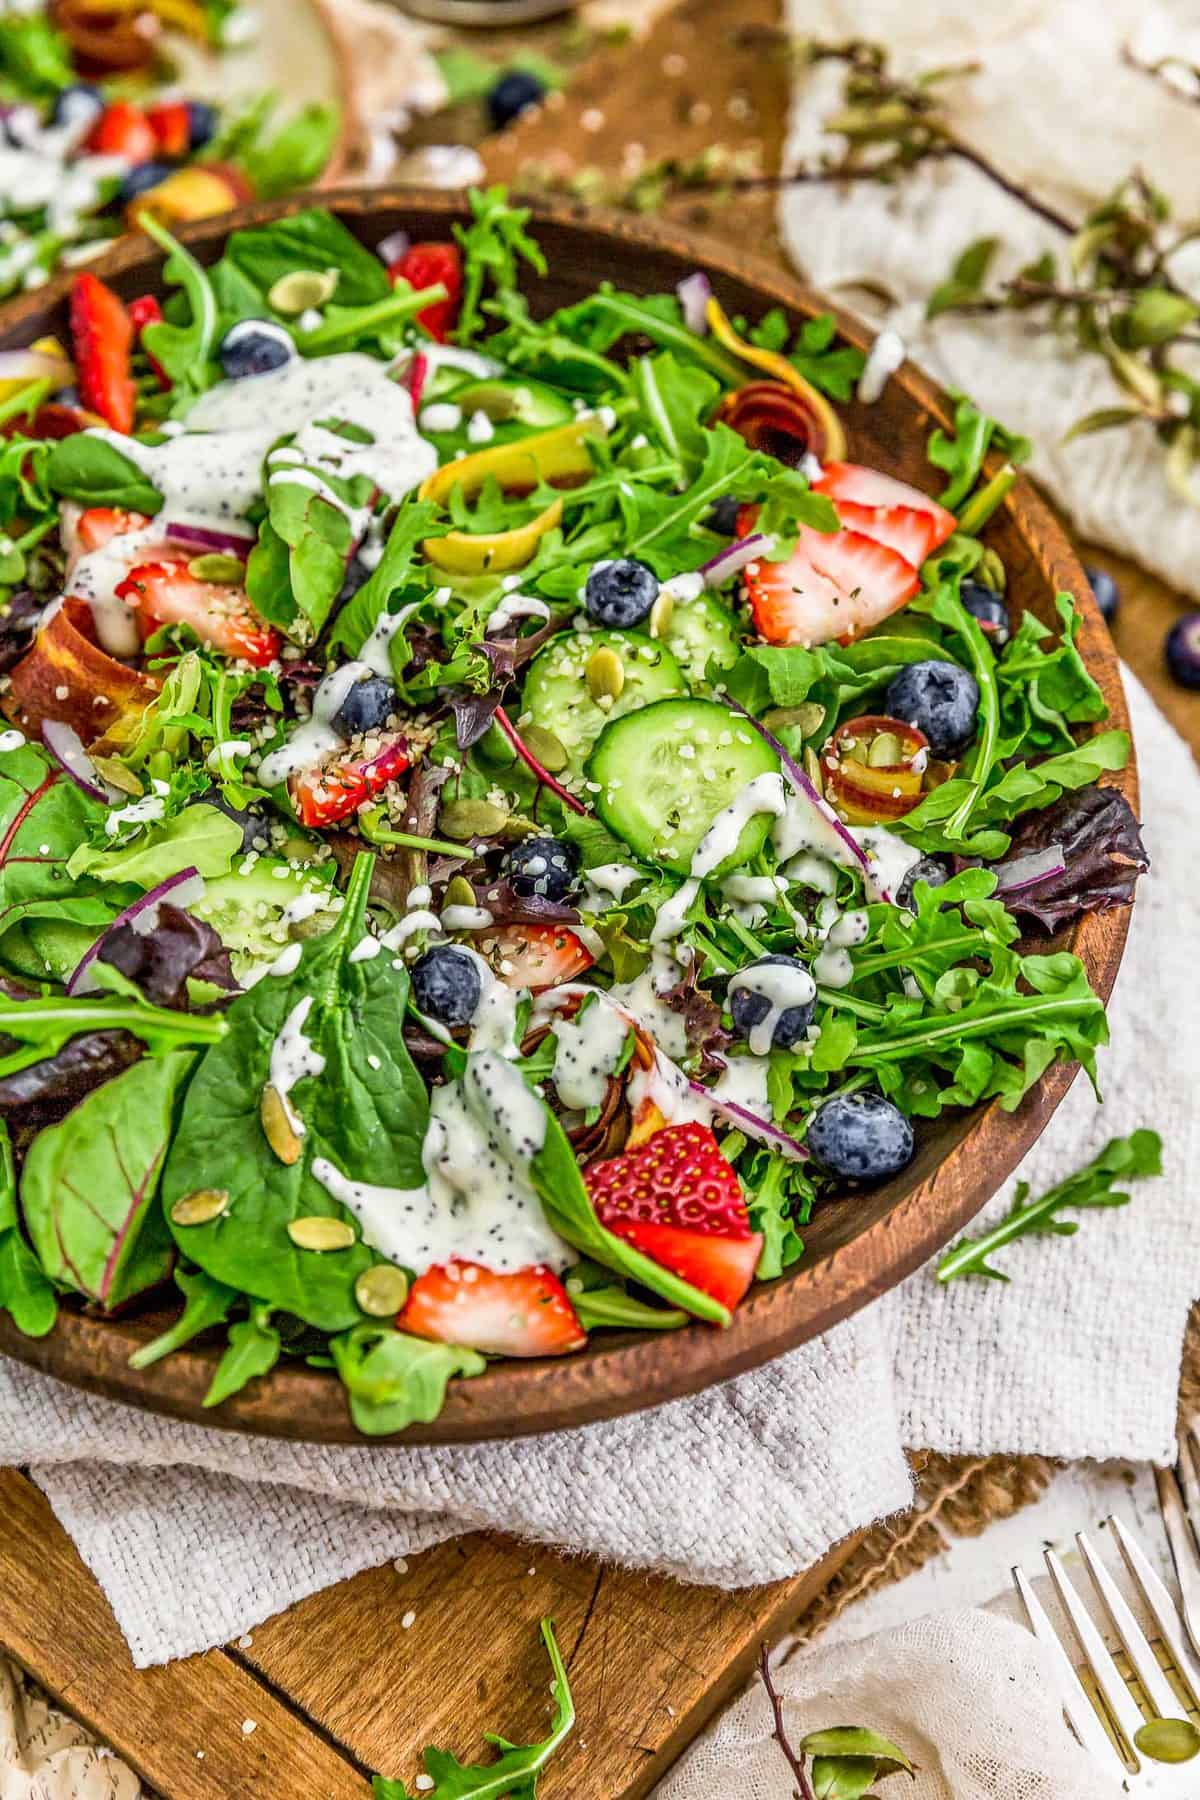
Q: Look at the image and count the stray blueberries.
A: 3